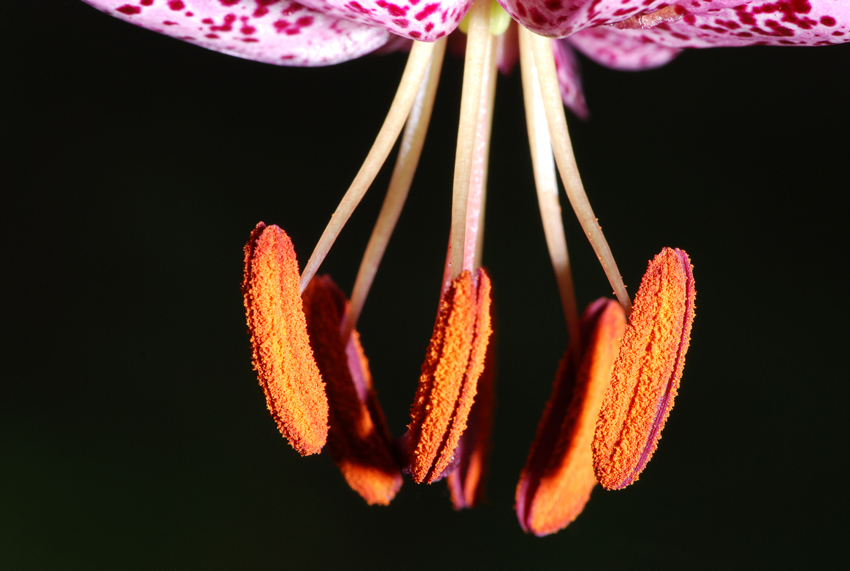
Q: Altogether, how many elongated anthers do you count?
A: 6